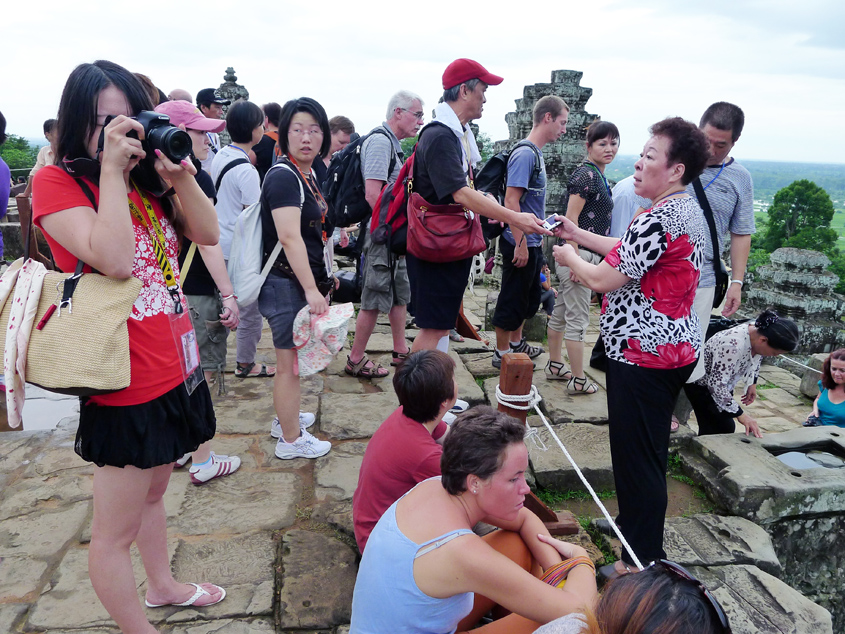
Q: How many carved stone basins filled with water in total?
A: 1